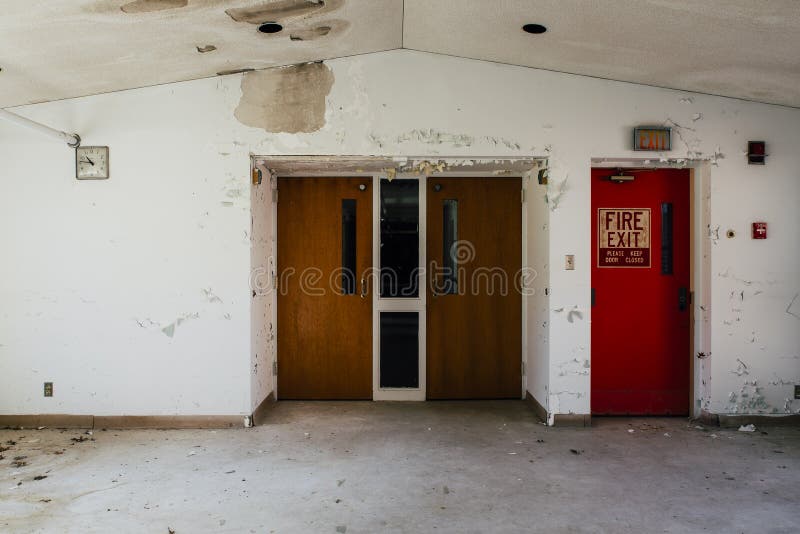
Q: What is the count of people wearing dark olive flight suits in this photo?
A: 0